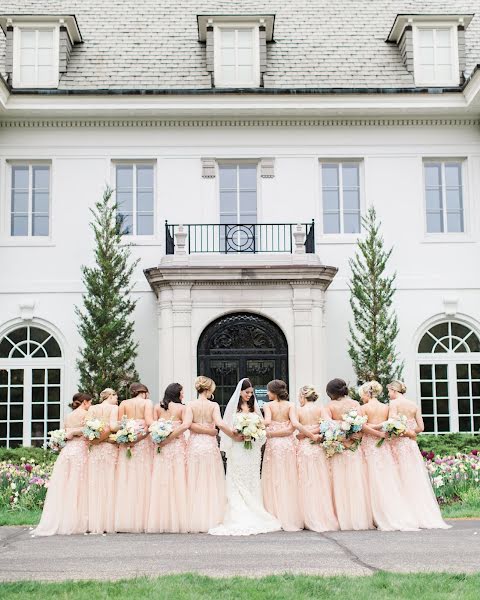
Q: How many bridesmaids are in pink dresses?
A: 10